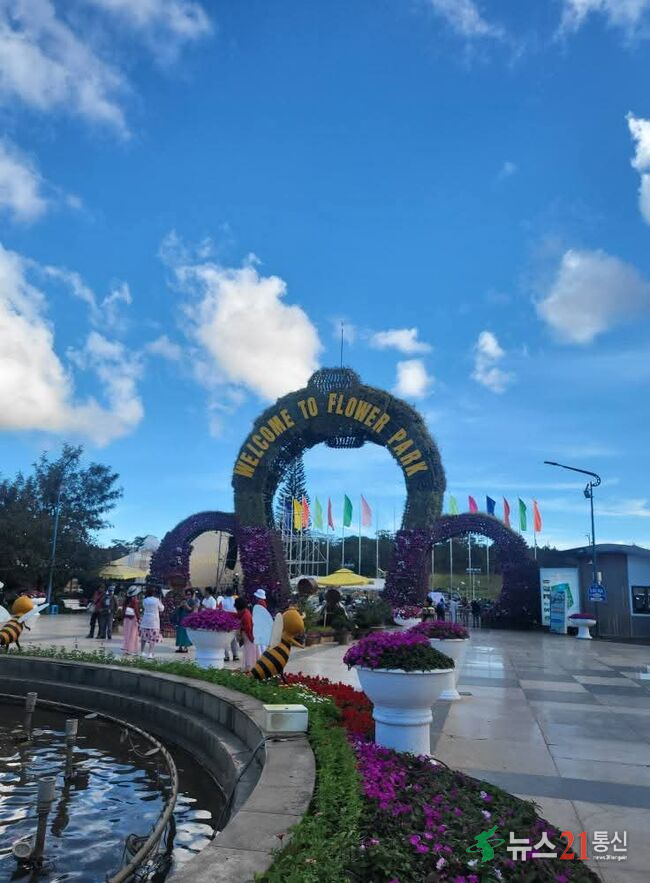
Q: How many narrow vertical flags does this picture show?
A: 13